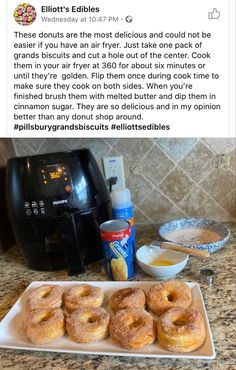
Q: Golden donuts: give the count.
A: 8